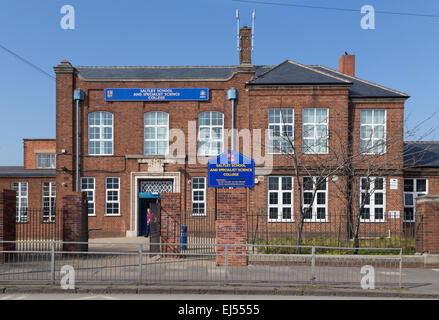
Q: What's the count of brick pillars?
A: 5